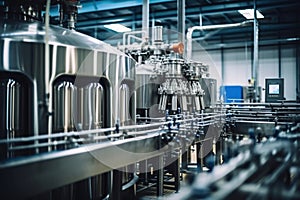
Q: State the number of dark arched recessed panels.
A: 3